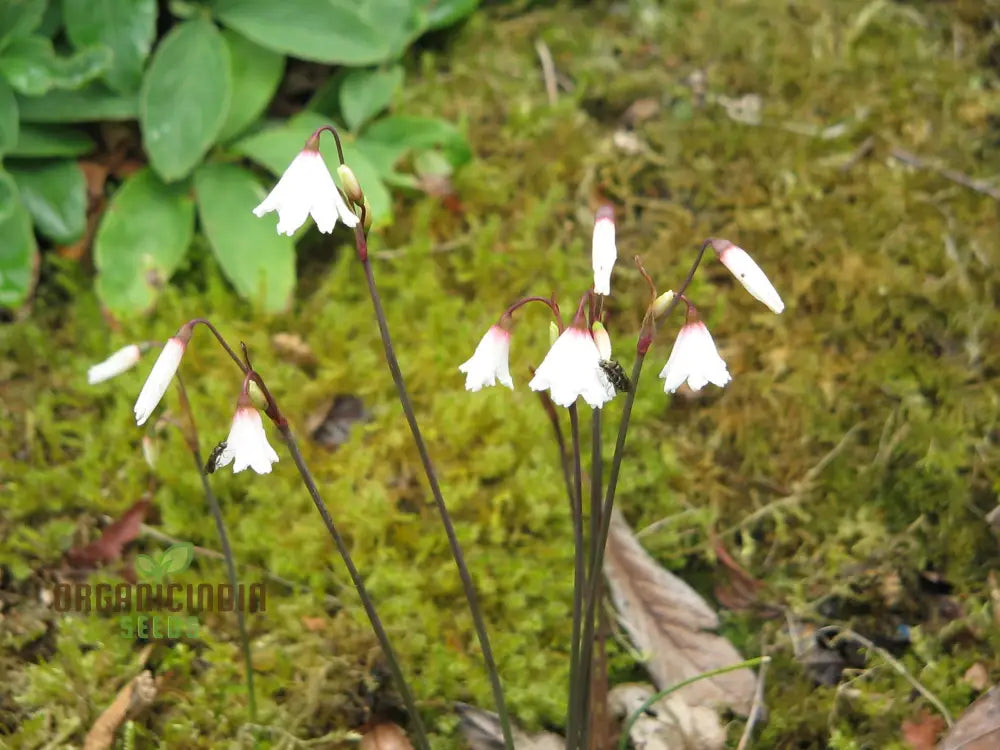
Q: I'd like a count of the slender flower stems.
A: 7